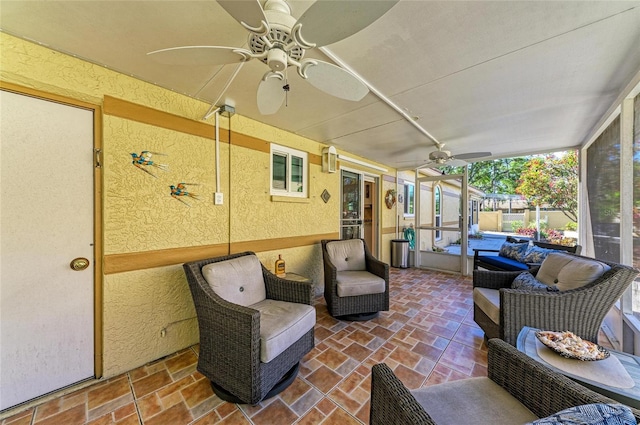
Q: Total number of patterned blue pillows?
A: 4